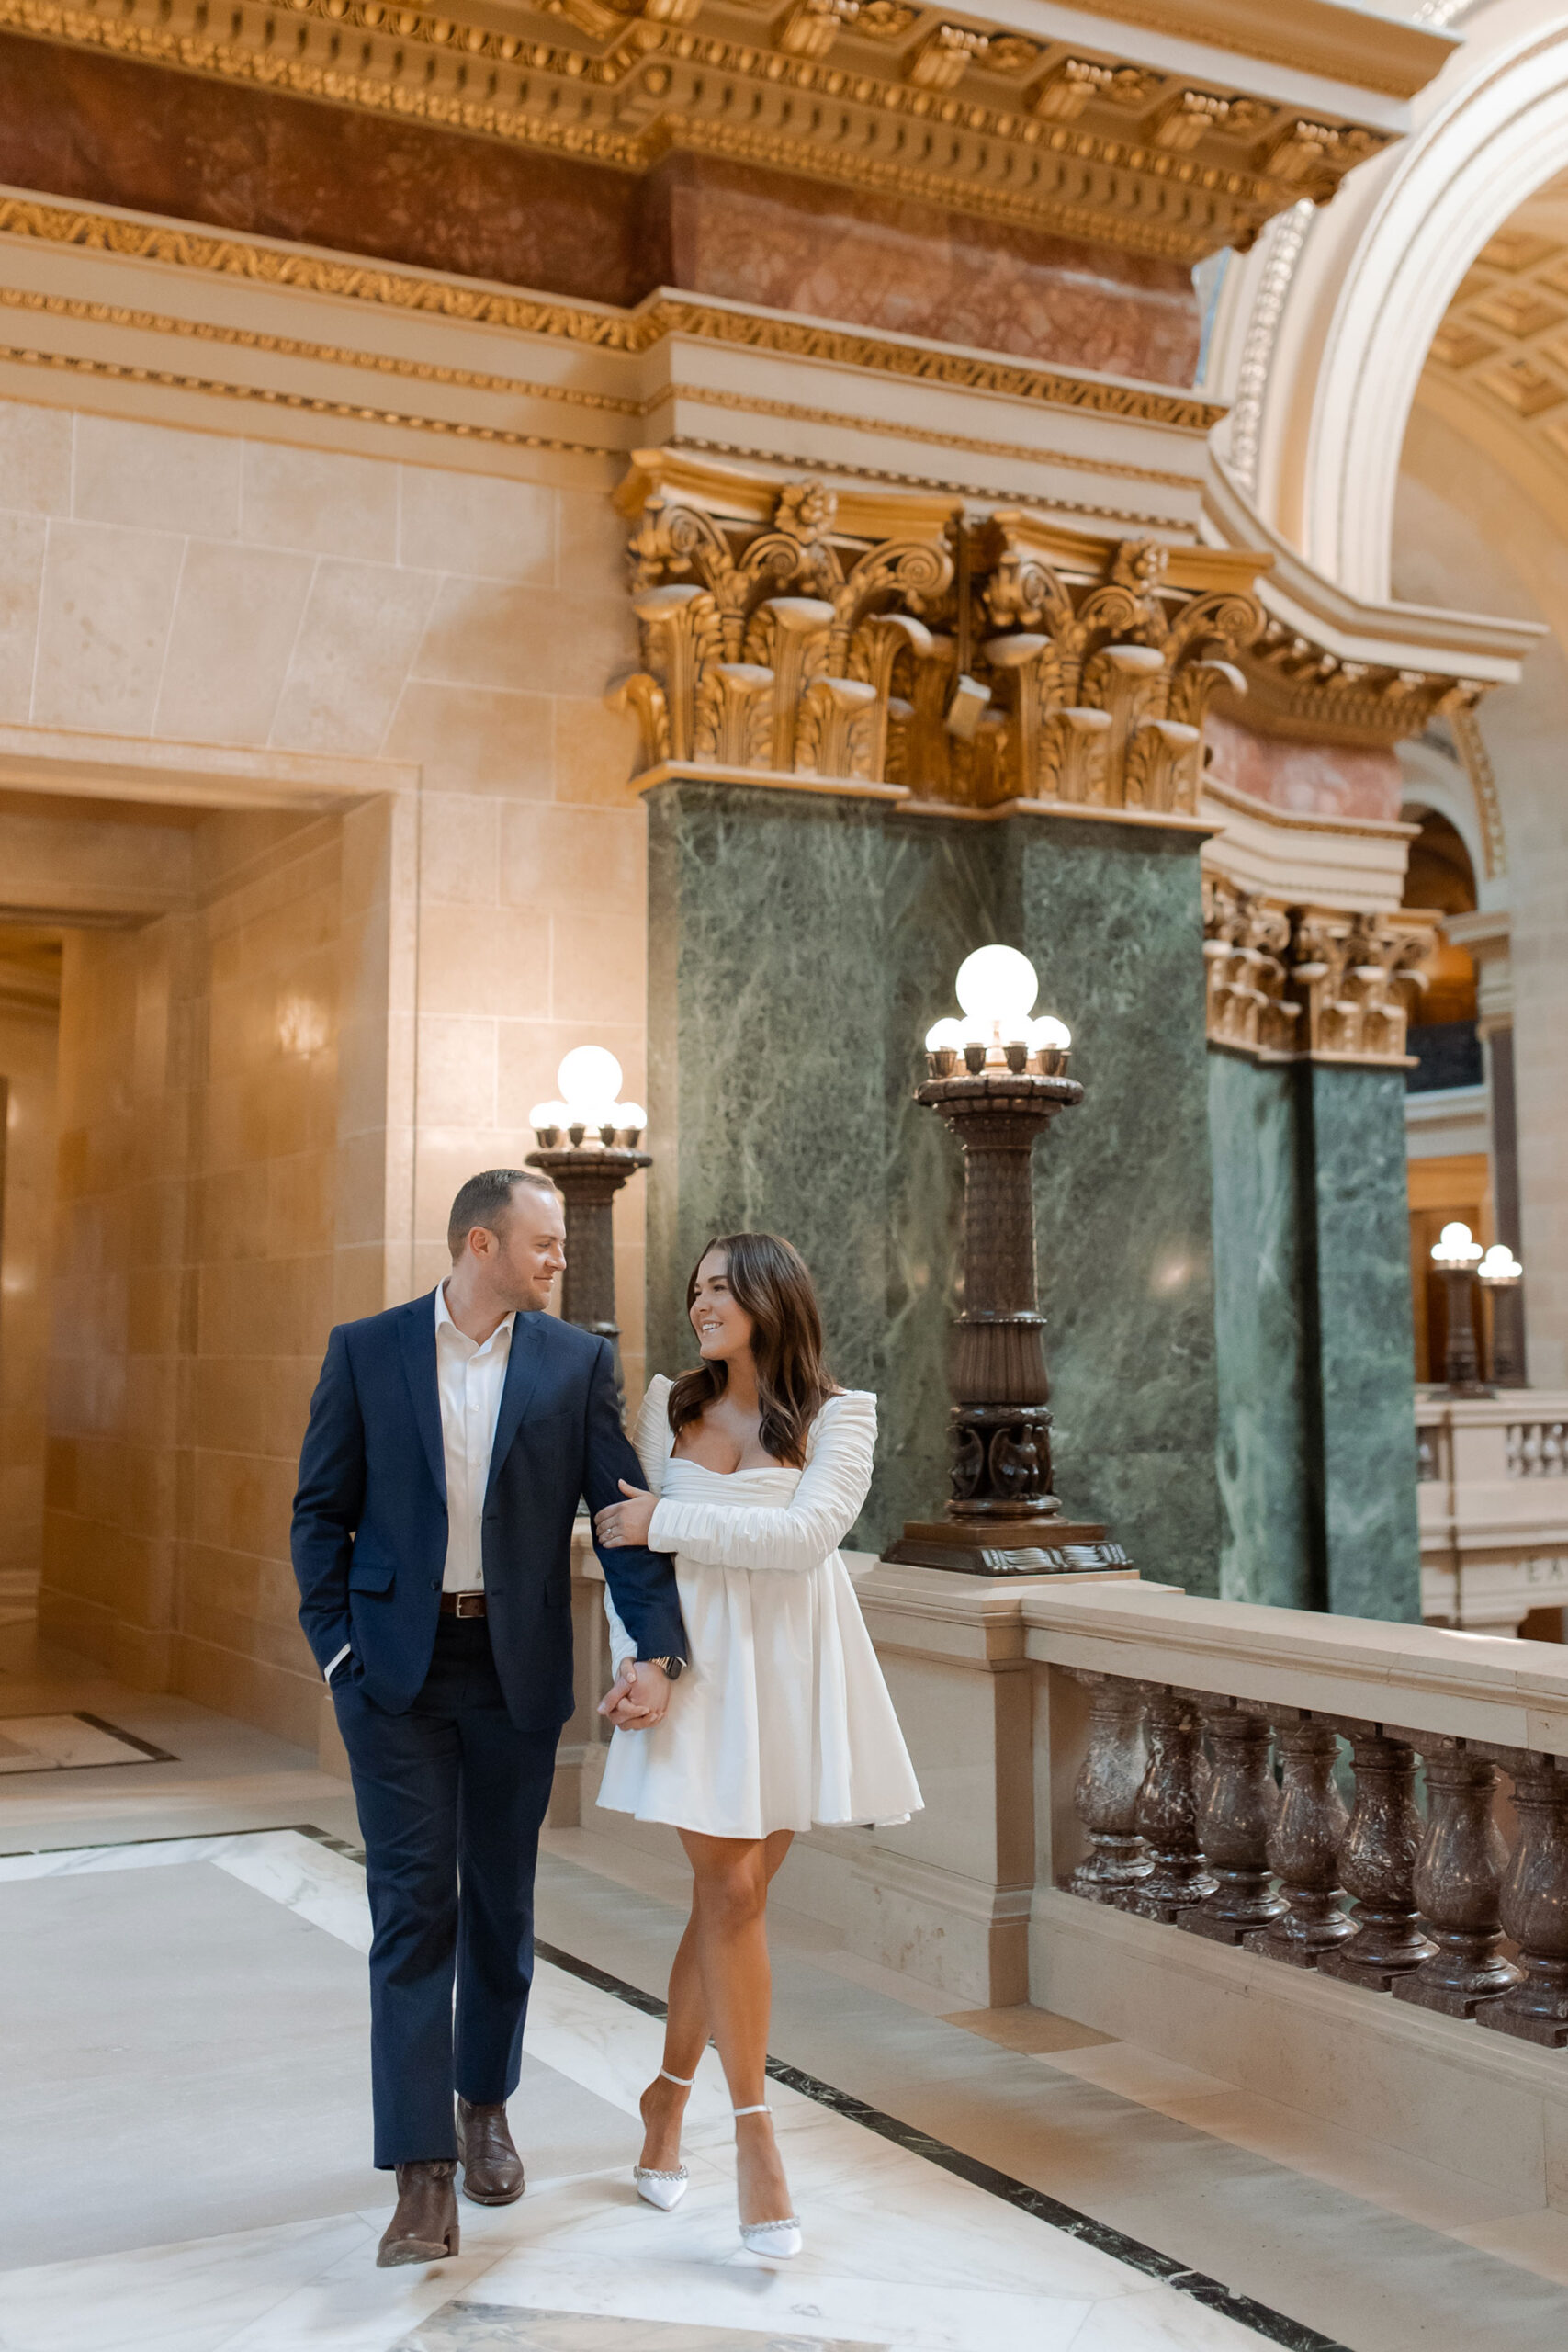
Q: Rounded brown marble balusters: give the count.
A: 7